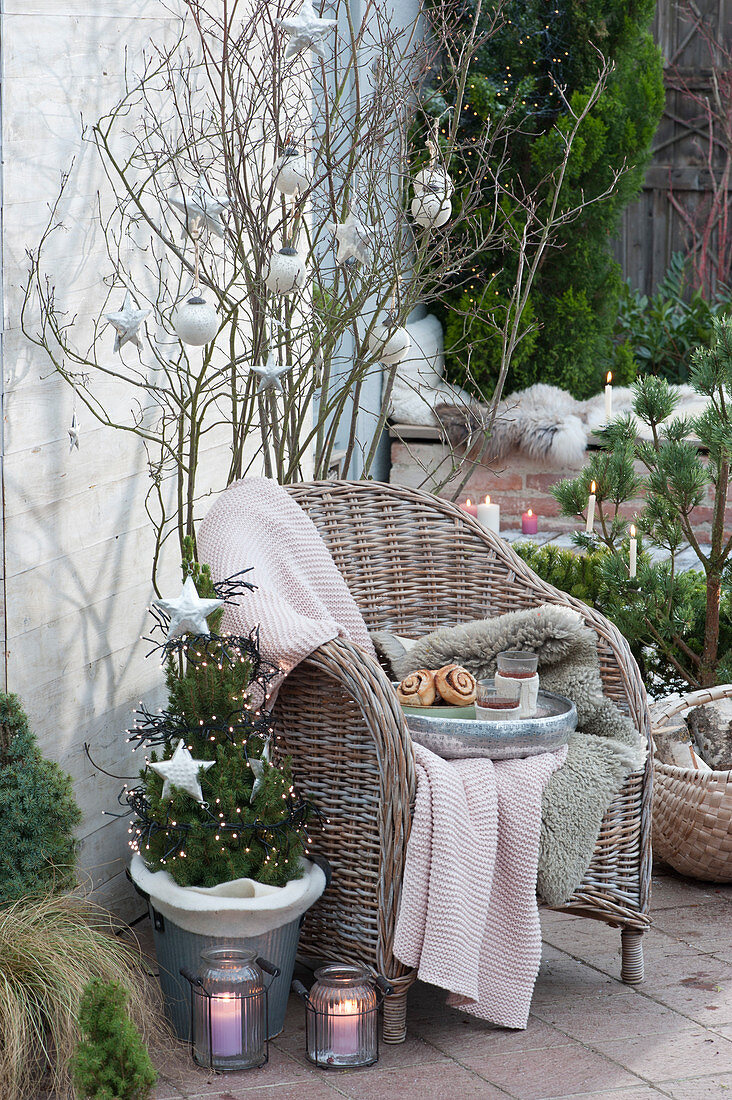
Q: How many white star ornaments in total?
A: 9